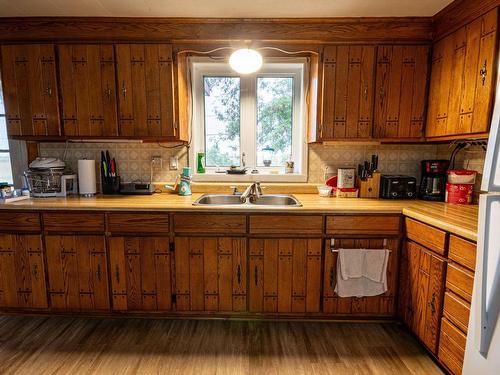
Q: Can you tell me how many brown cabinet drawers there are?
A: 11